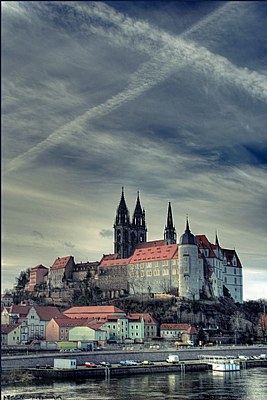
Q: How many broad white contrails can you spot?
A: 2